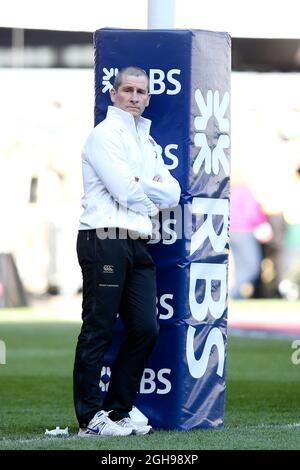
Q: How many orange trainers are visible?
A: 0